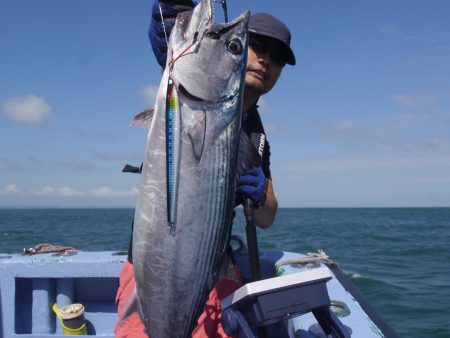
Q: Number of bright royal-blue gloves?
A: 2